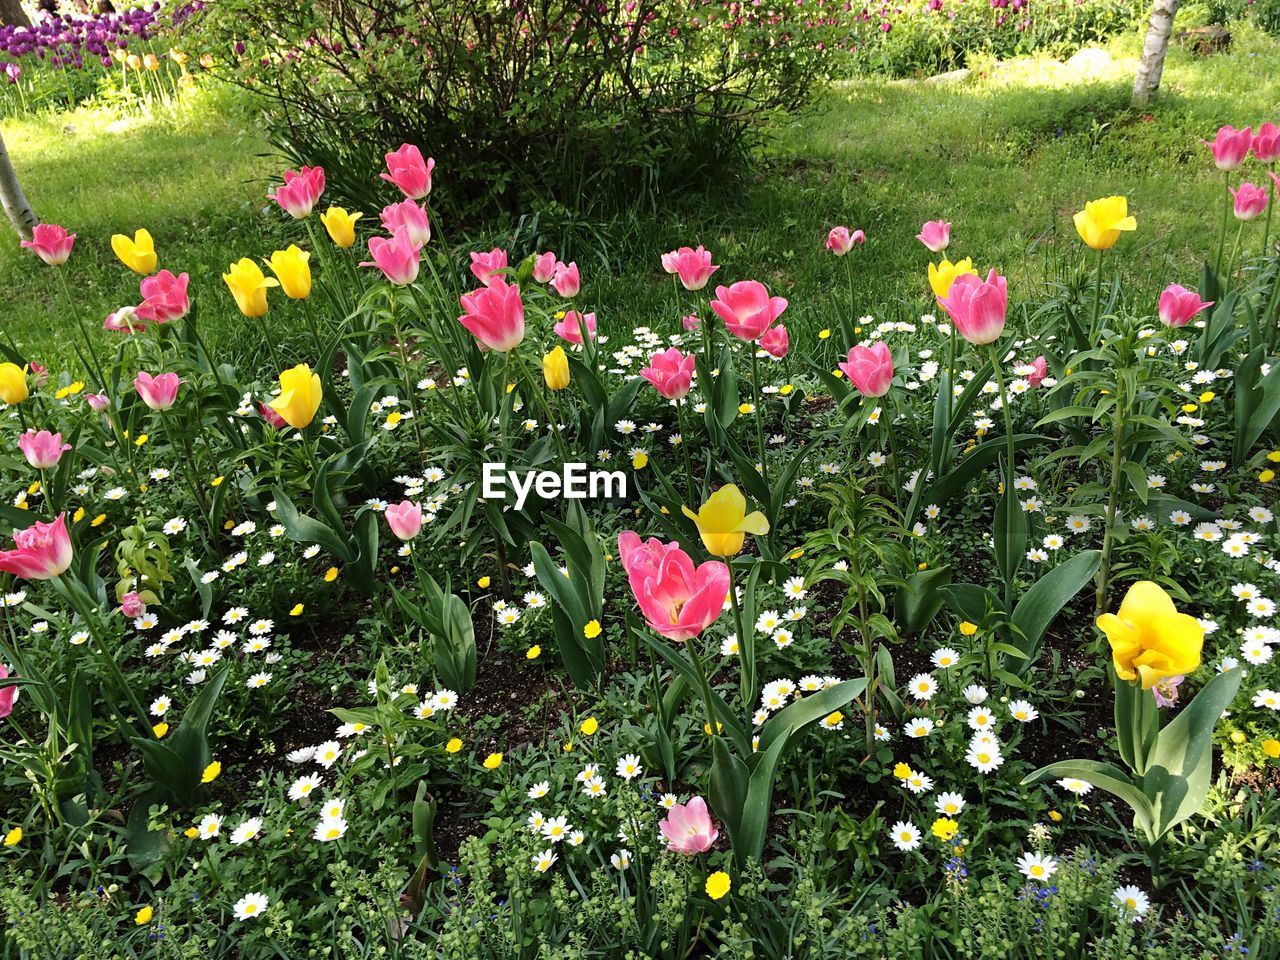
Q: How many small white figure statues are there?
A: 0